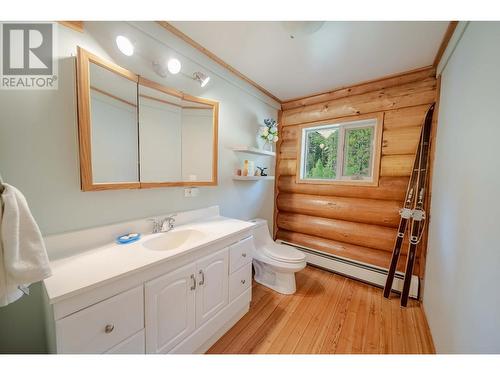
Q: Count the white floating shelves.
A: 2